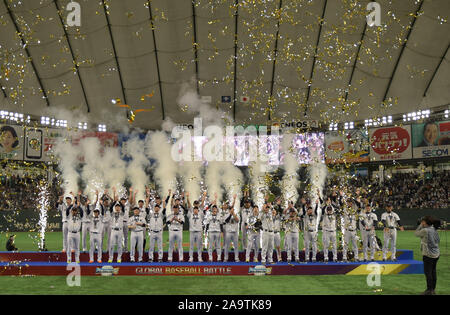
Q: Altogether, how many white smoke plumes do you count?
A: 11